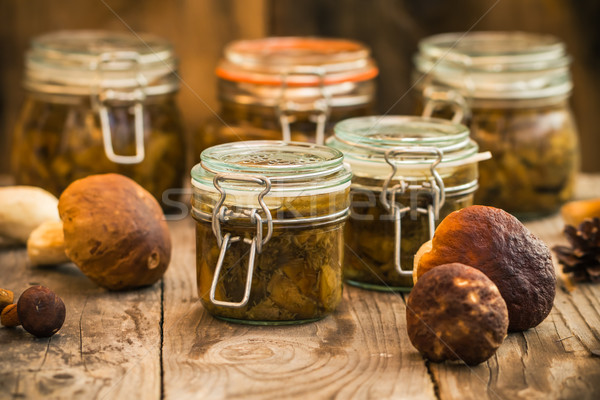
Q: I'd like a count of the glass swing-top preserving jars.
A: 5